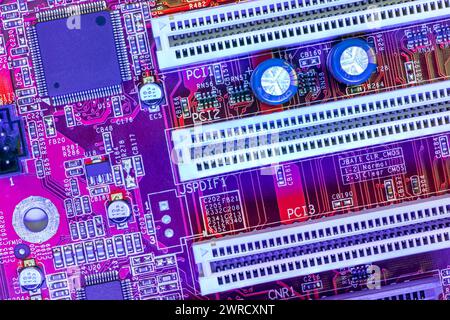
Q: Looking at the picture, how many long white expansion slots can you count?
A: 3